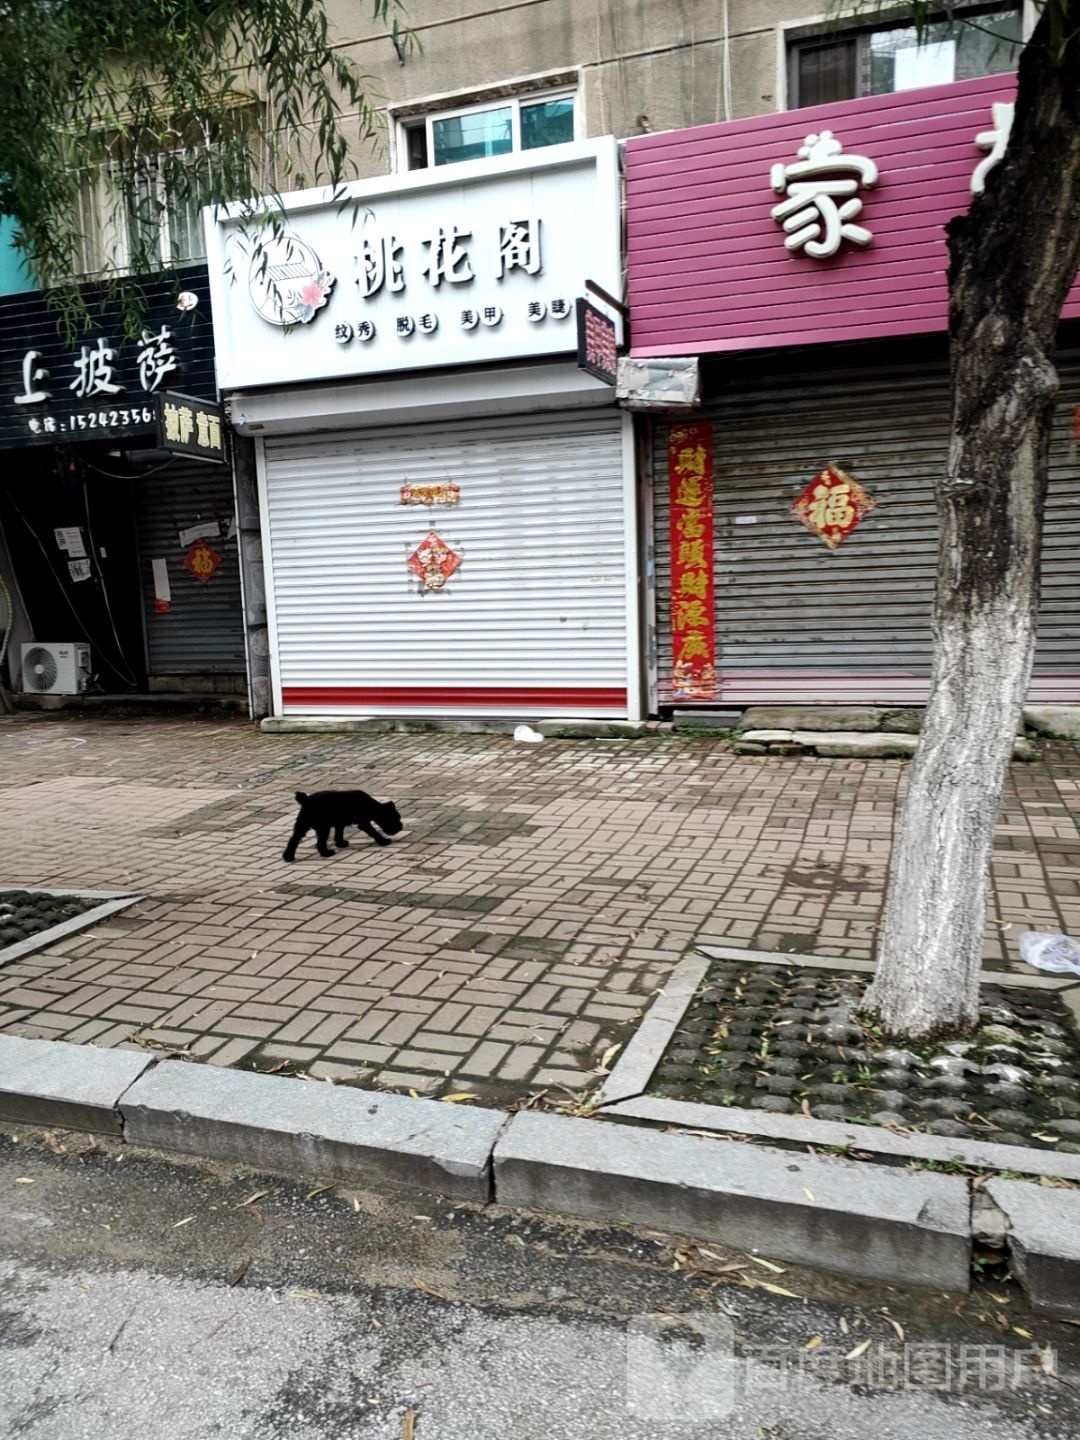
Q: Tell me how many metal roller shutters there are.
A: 3